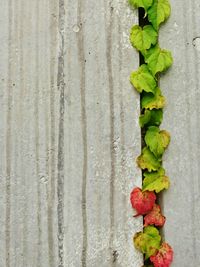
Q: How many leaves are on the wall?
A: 14